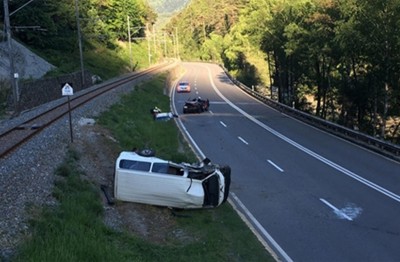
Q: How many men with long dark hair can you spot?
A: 0